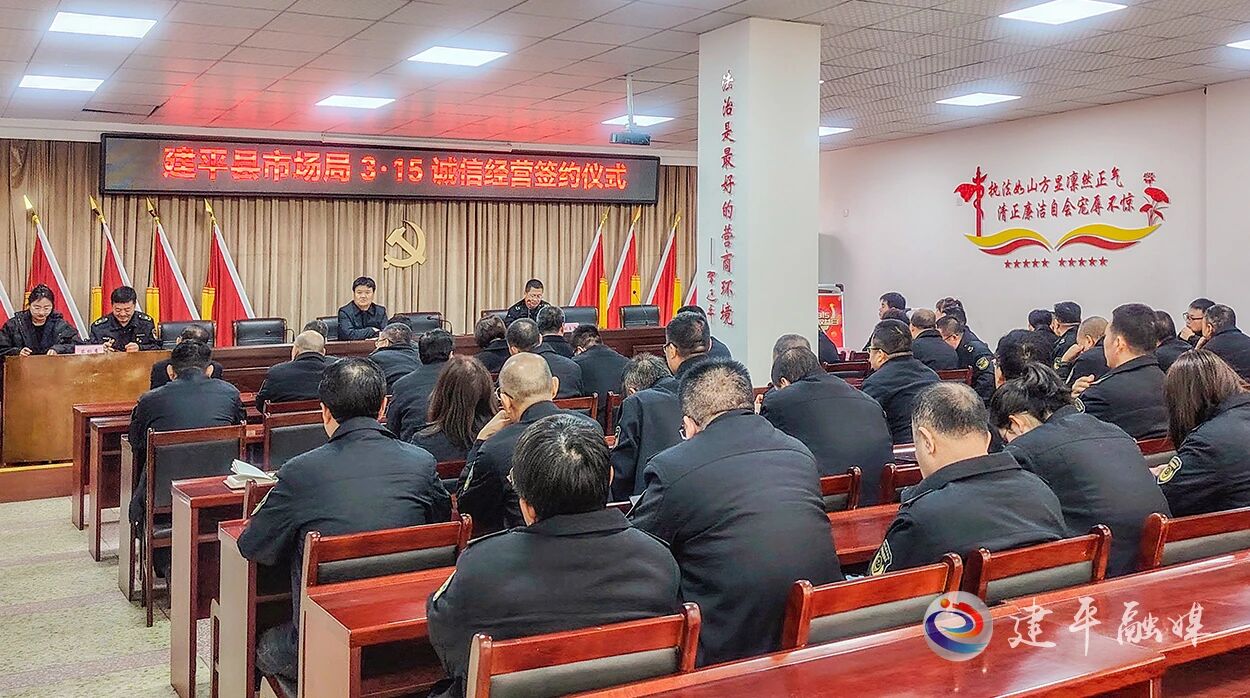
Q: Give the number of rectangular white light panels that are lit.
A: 9